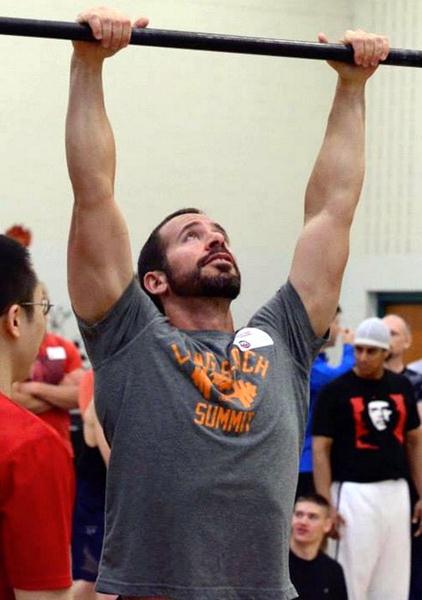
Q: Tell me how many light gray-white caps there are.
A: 1